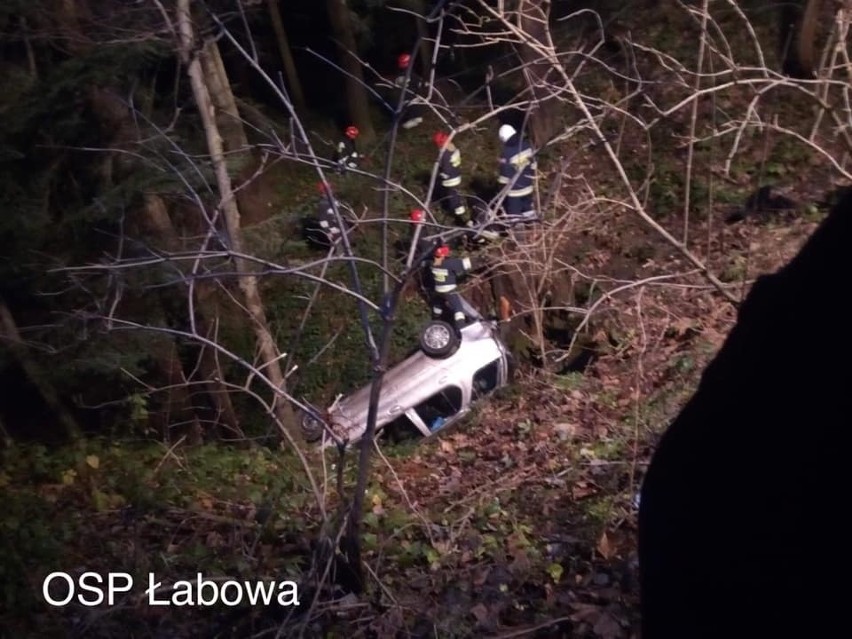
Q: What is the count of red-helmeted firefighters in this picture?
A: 6